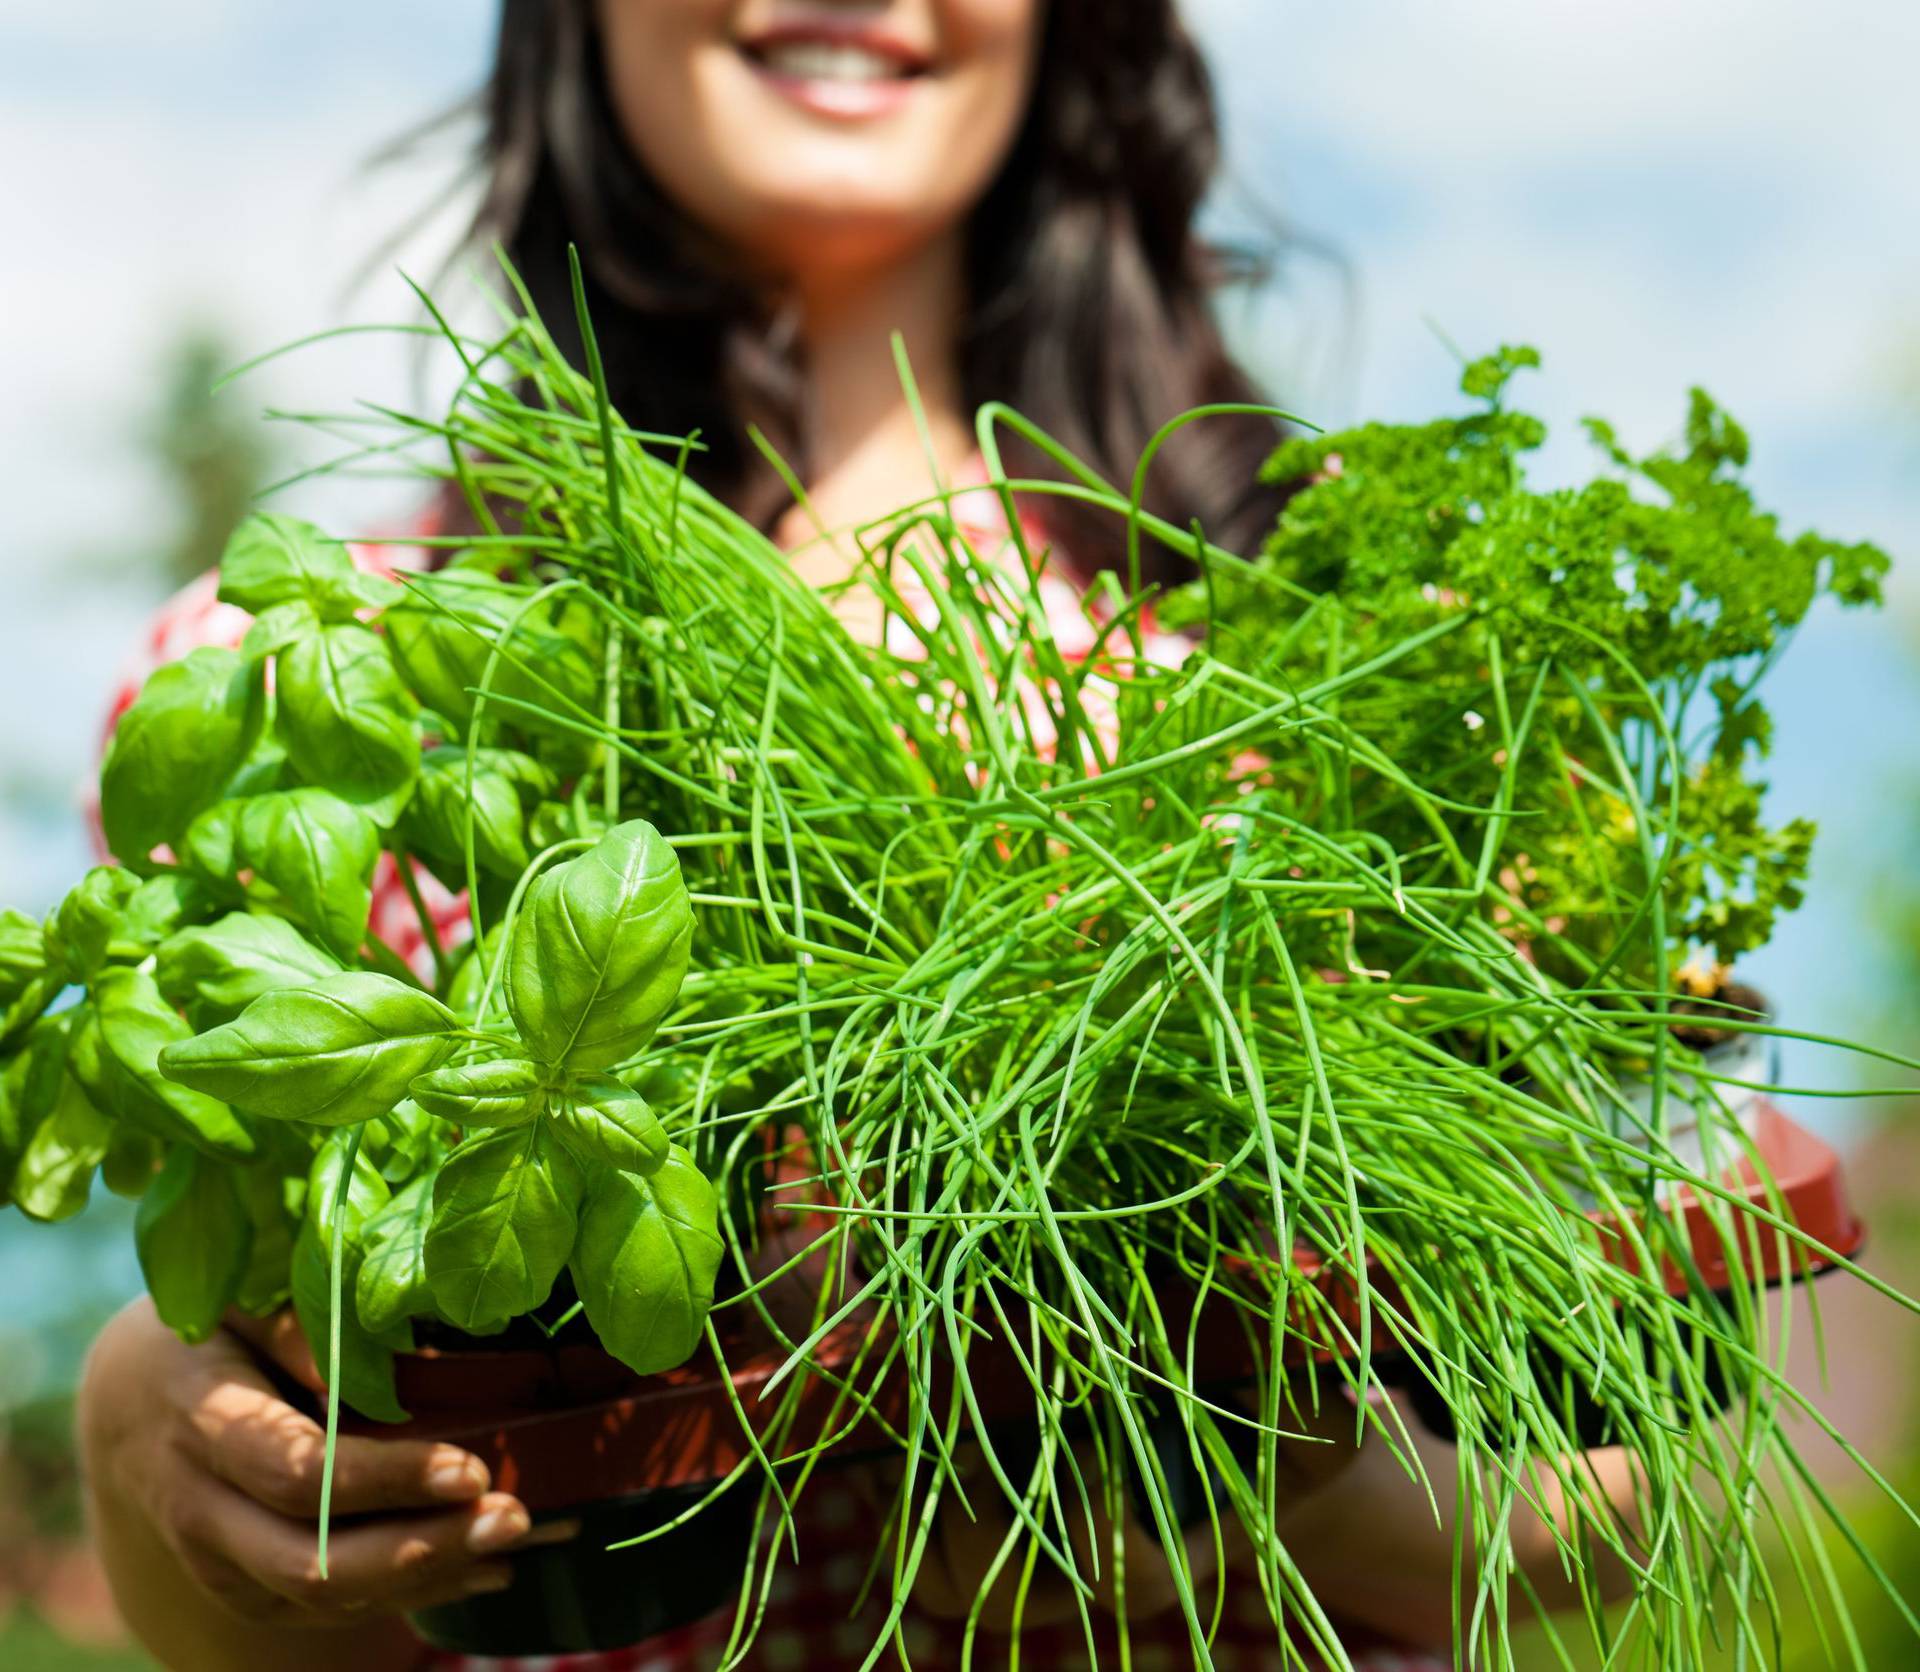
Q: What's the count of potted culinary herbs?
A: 3